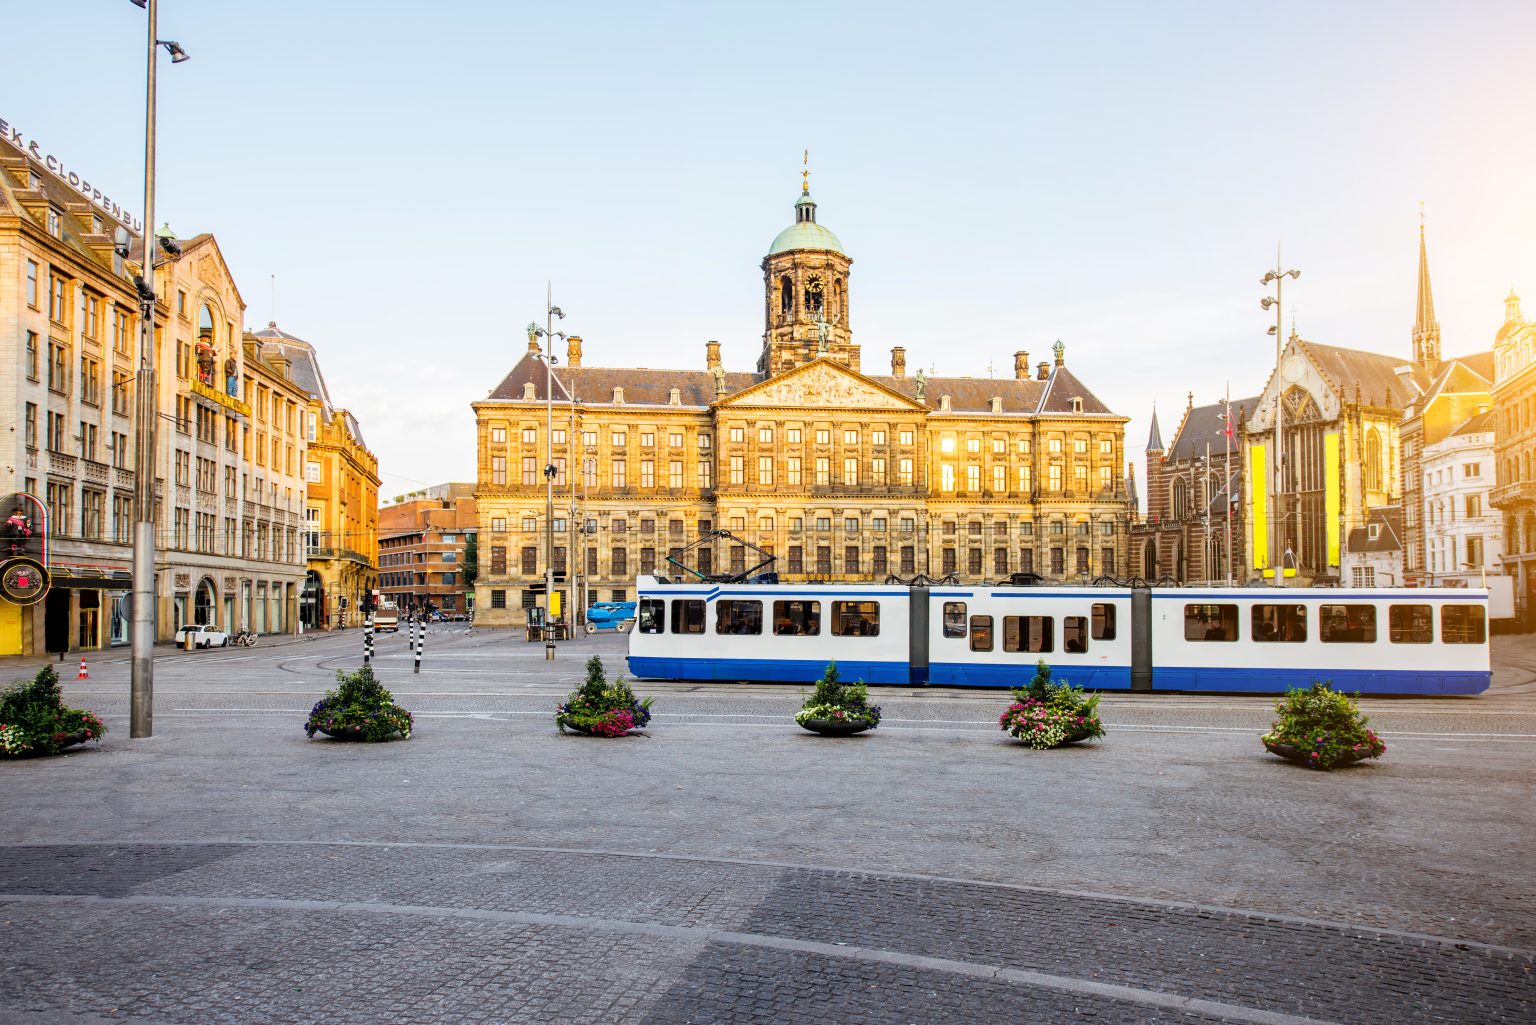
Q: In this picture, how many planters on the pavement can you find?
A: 6